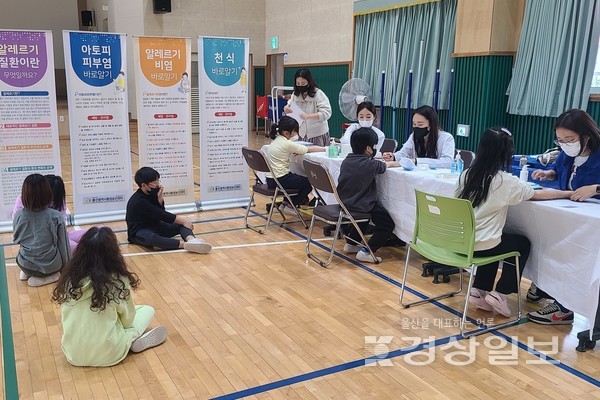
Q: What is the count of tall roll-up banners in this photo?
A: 4